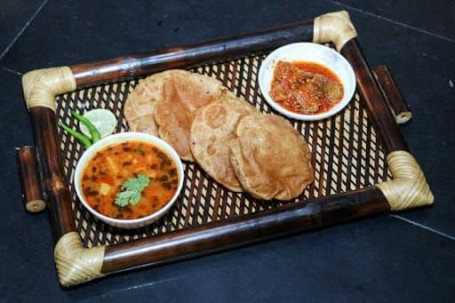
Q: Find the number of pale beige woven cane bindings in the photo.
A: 4